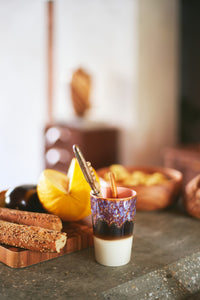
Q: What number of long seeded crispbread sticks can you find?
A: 2